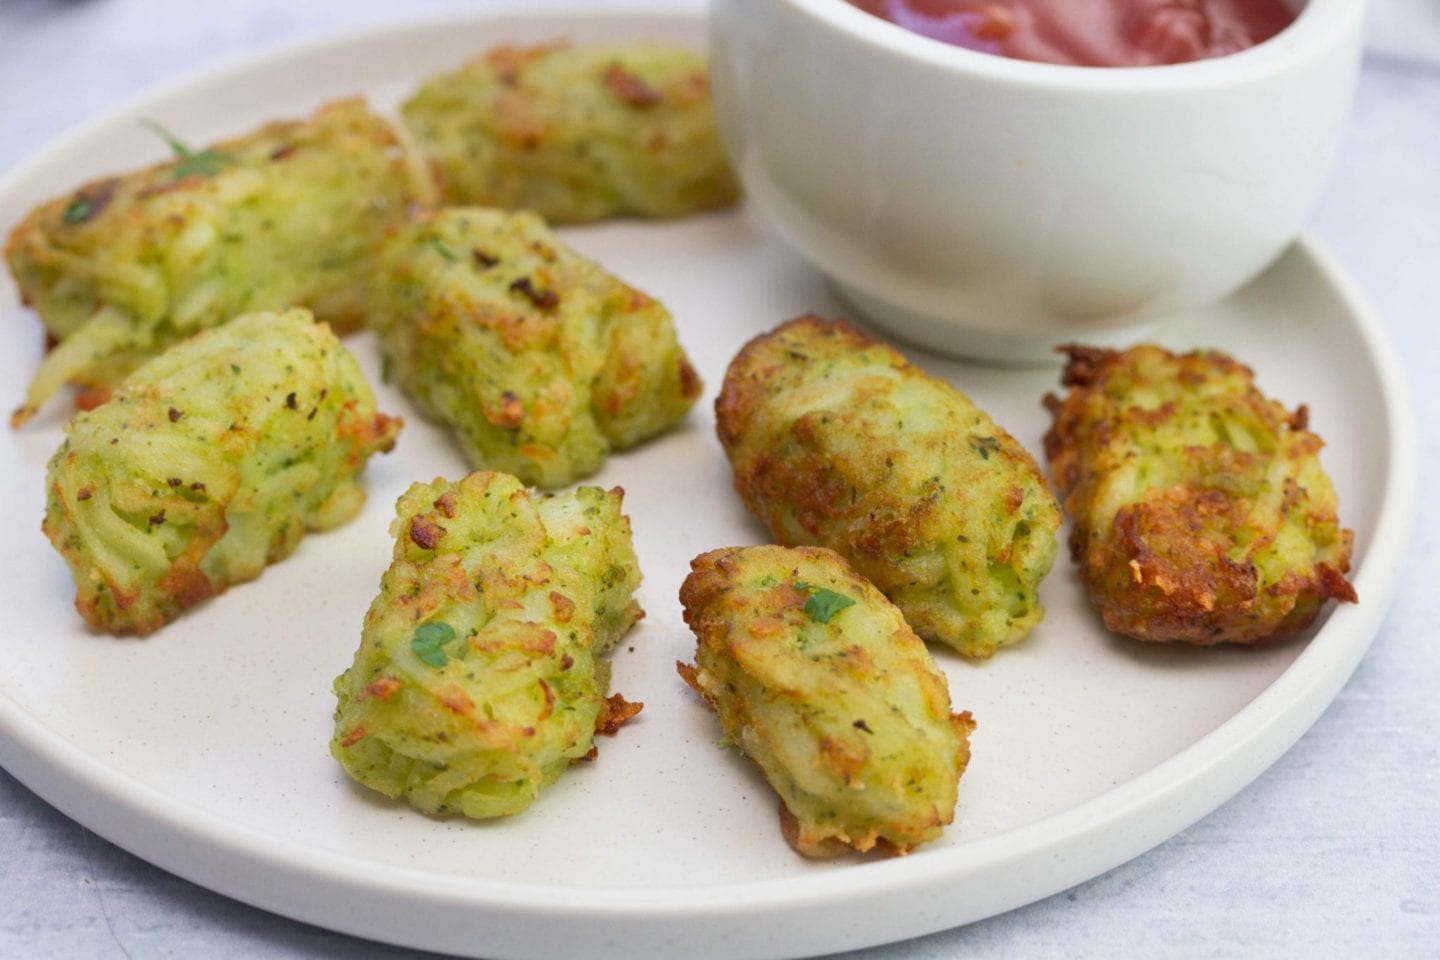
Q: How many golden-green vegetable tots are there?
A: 8